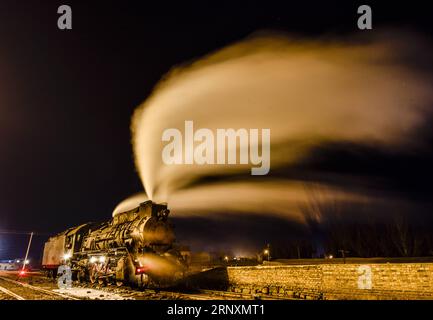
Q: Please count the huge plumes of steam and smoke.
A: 2